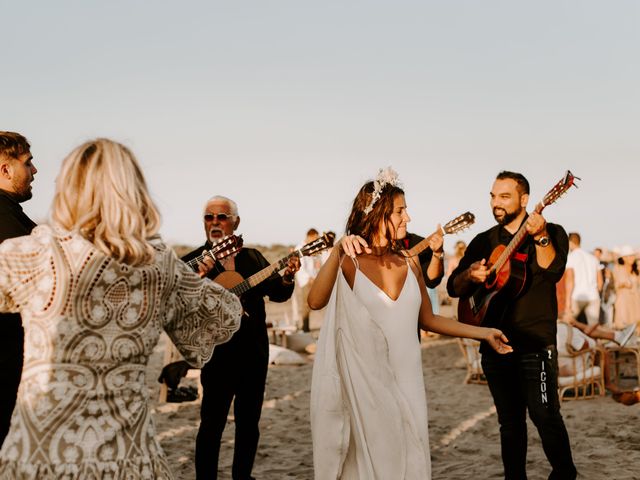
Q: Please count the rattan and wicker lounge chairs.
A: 2